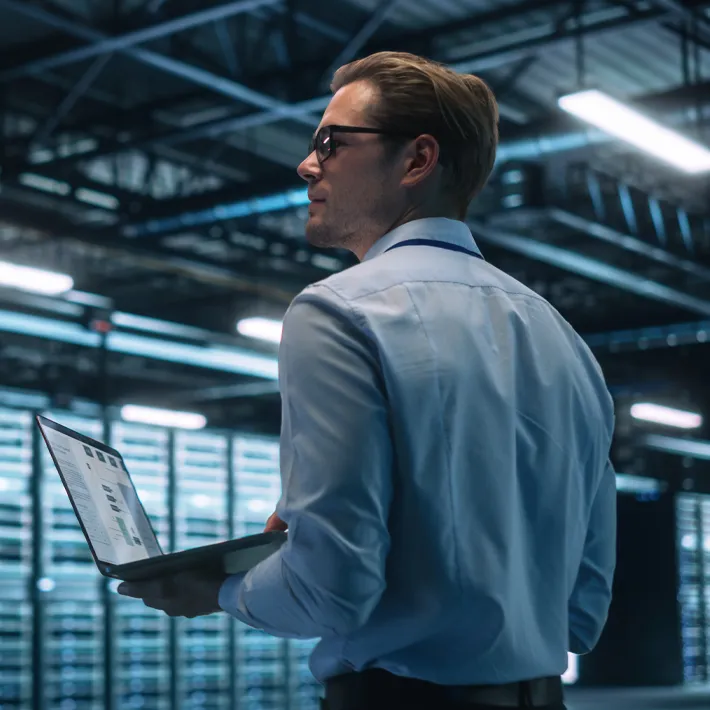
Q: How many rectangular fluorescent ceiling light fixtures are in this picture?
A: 5